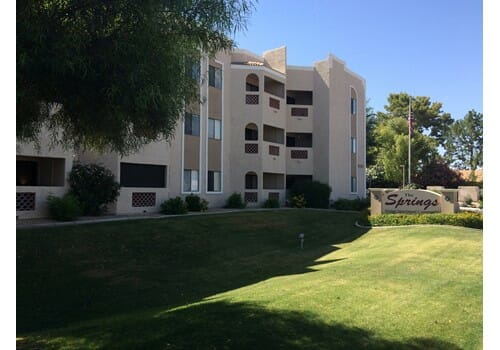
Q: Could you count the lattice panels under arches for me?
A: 3